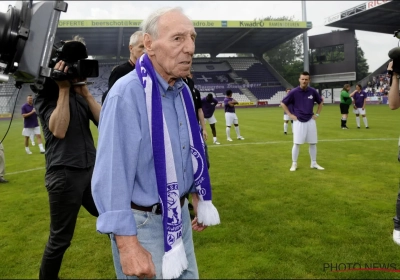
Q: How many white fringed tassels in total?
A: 2